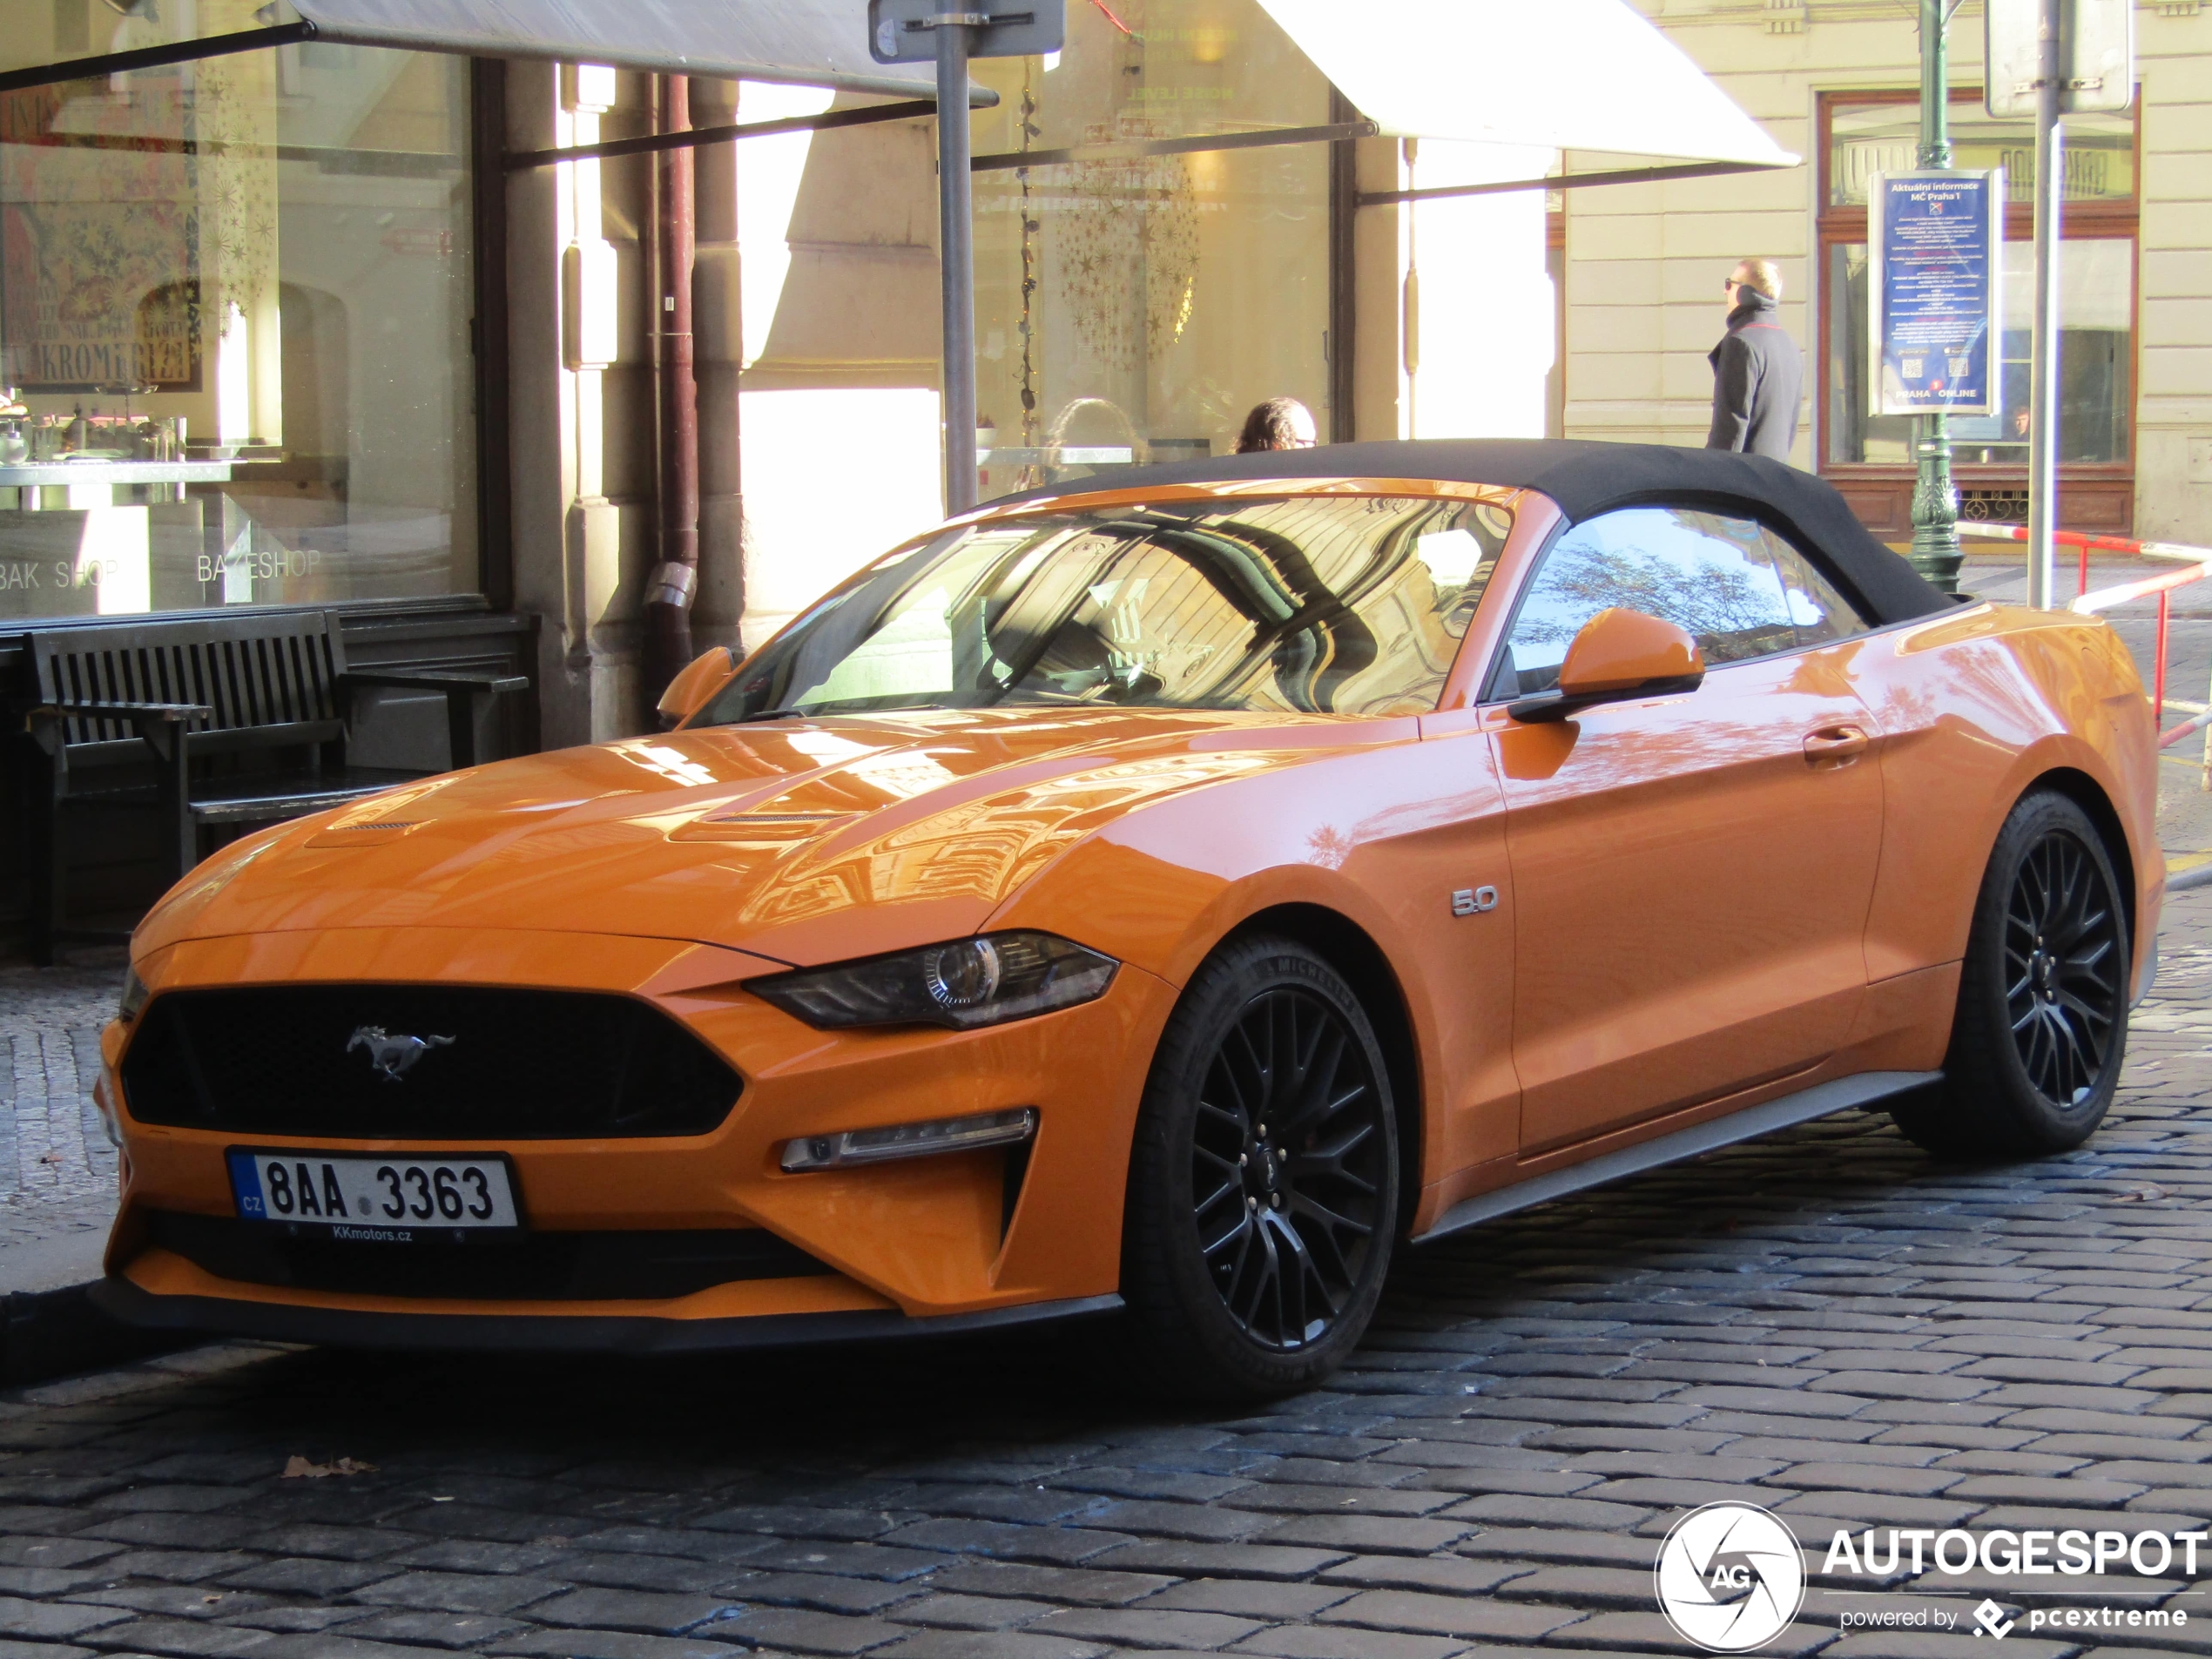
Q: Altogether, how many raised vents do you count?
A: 2